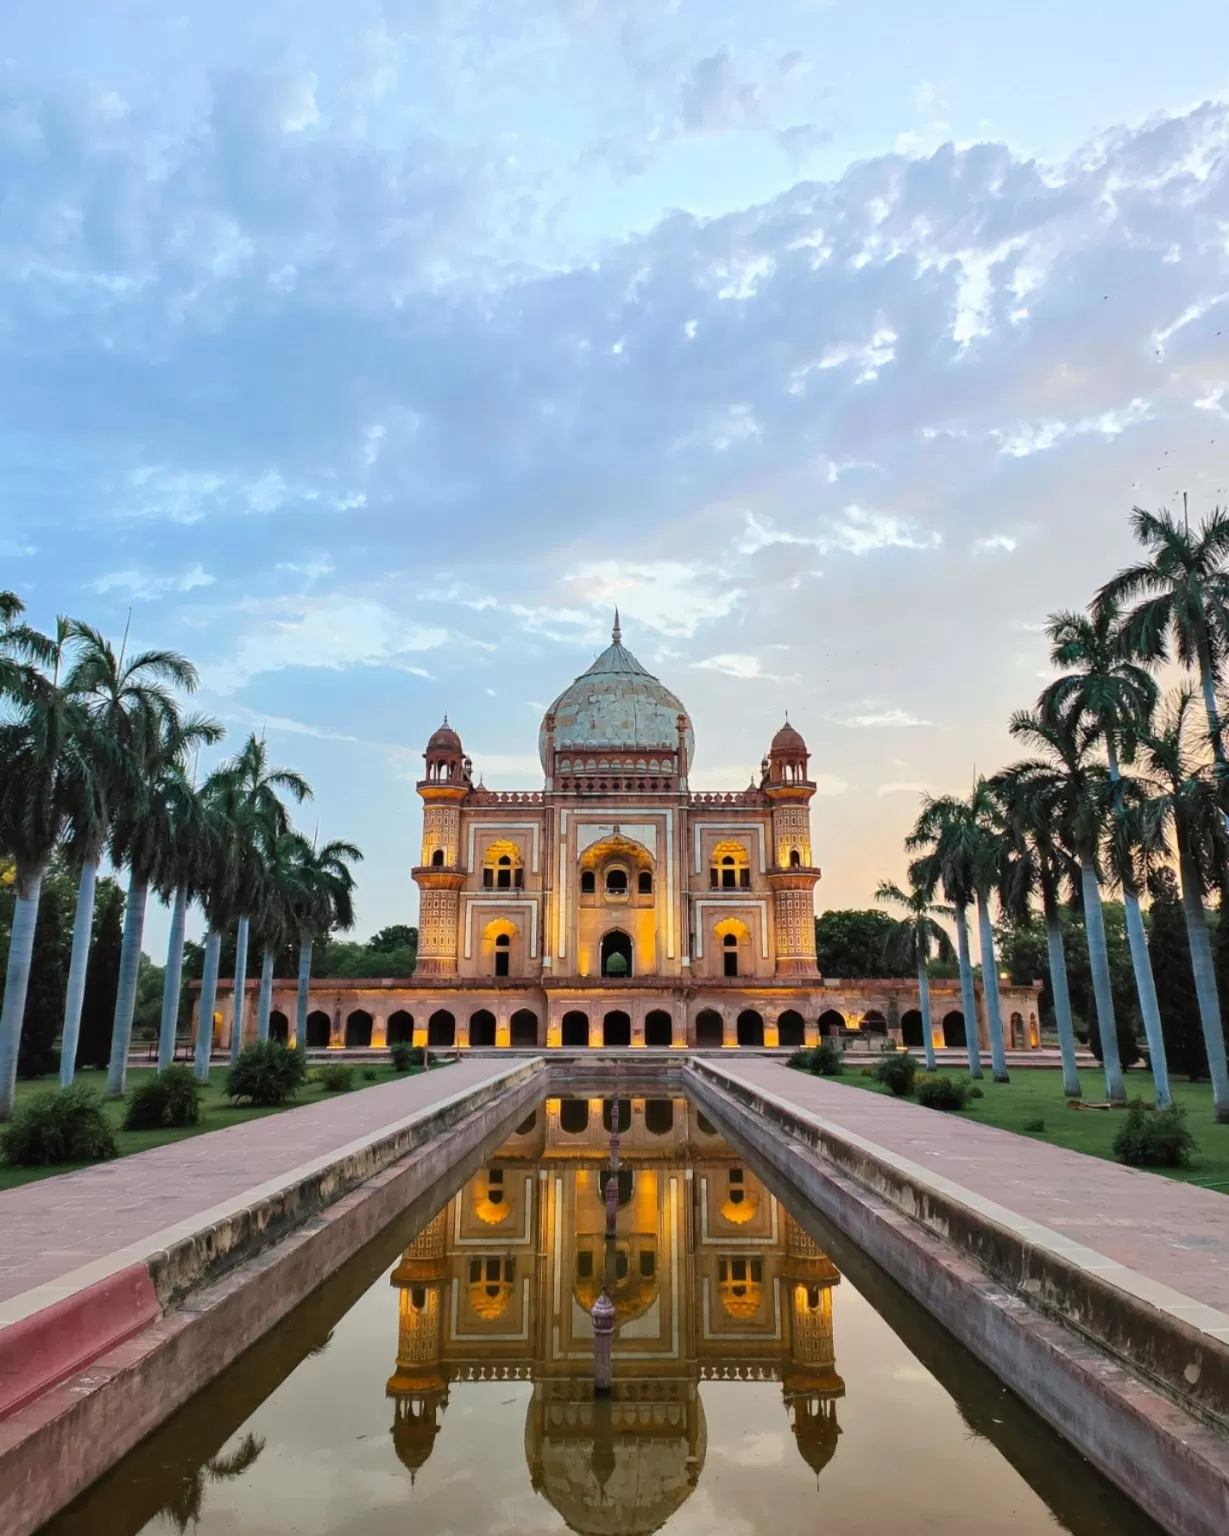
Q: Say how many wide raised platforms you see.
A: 1